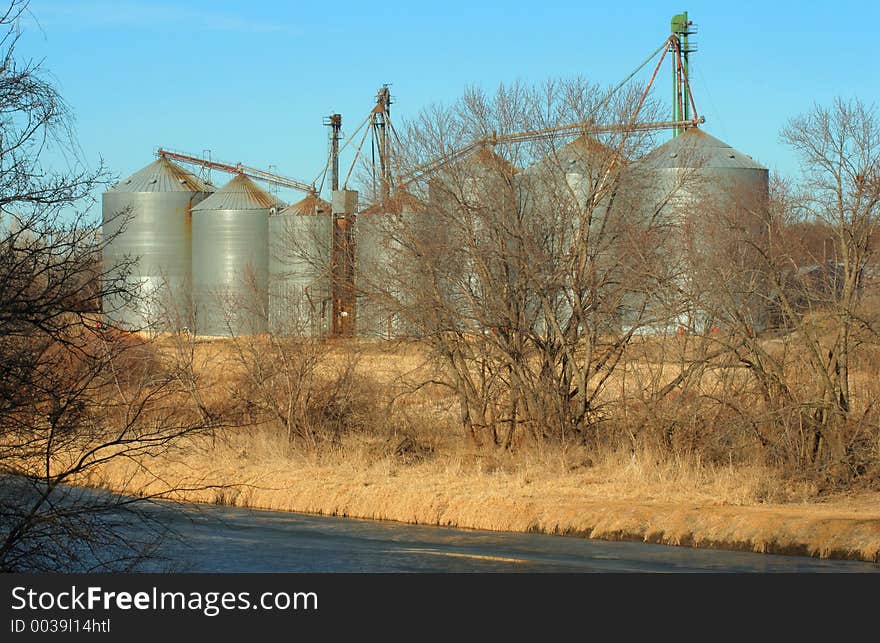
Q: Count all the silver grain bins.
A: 7